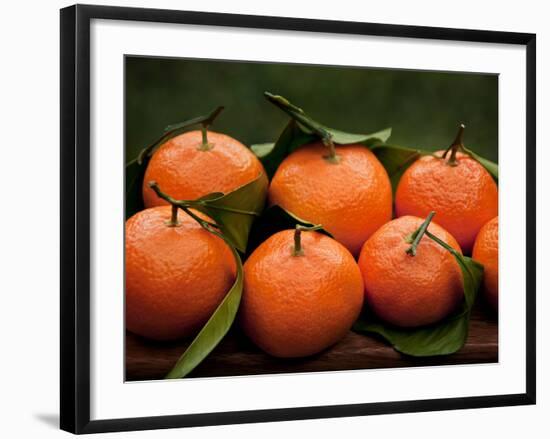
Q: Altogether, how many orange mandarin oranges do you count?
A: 7